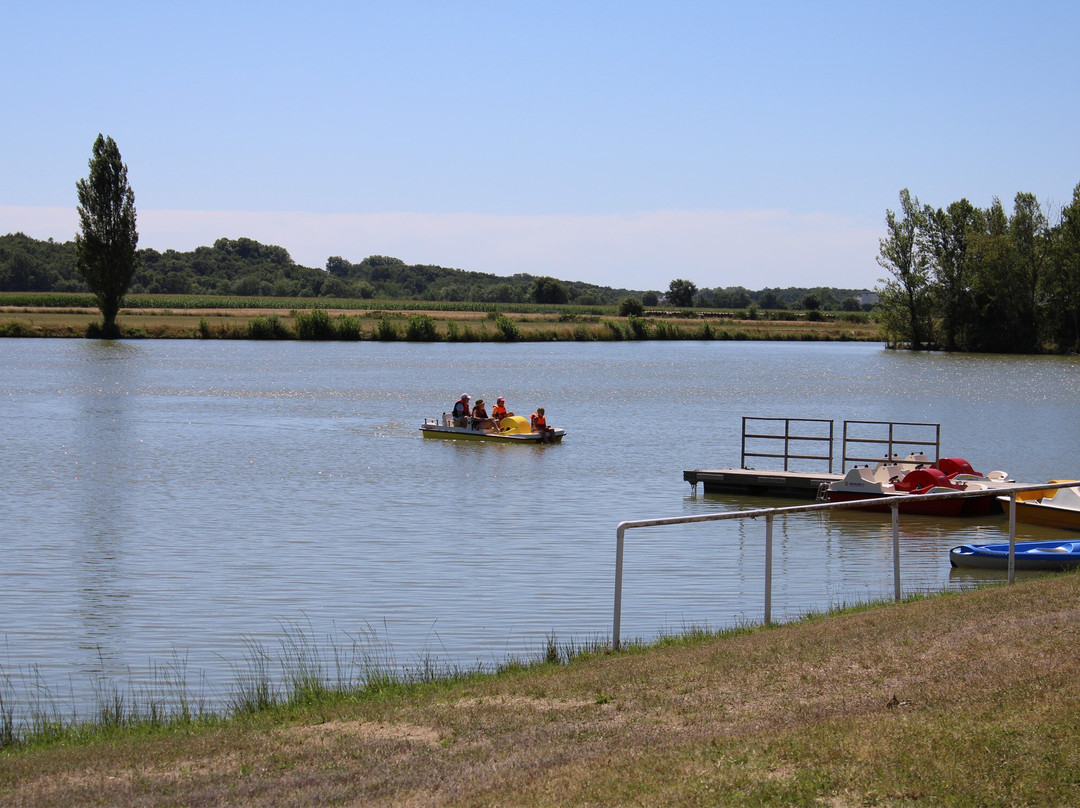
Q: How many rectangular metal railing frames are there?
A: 2